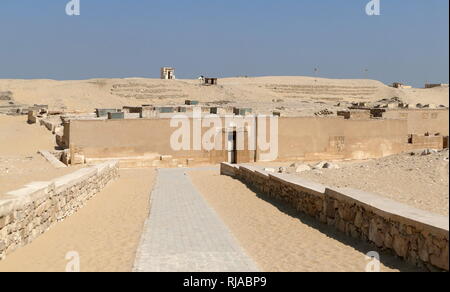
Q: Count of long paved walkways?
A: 1